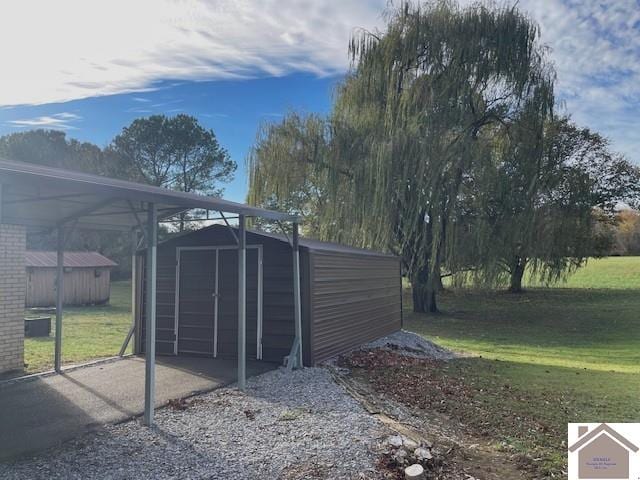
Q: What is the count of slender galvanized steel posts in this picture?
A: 5